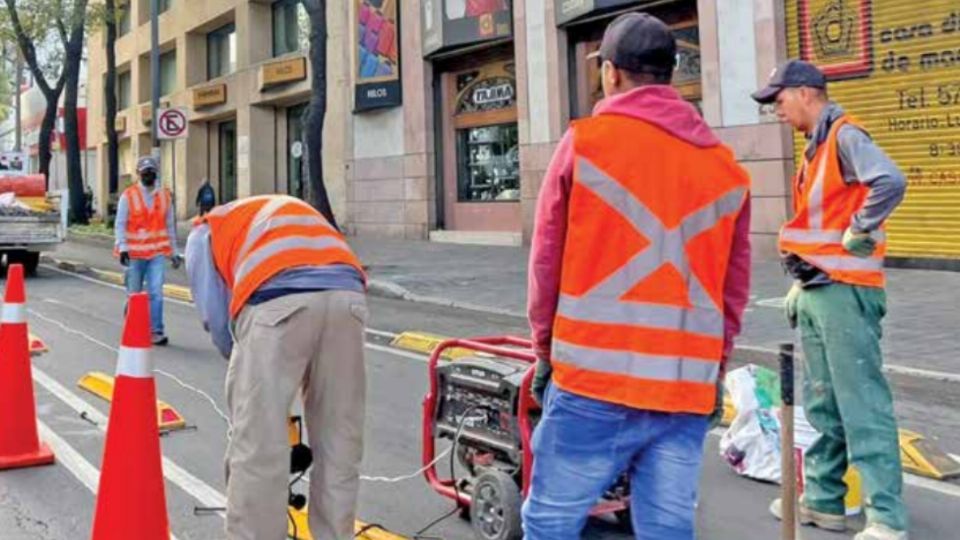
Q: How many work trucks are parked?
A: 1